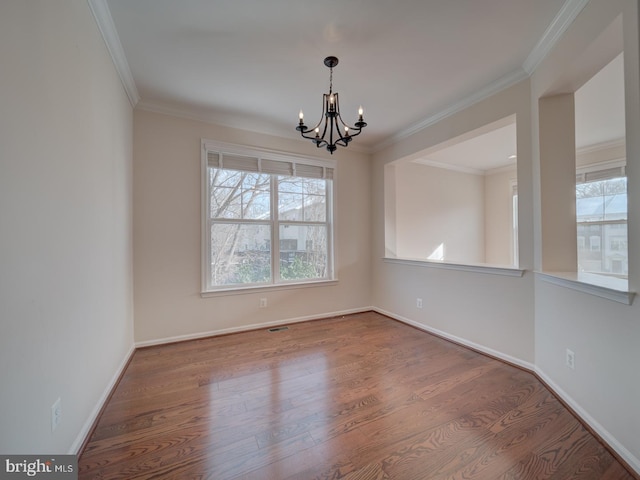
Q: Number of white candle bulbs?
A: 5